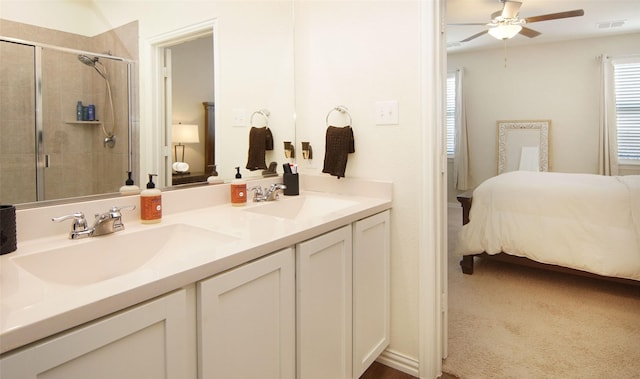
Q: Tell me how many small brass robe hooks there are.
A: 0